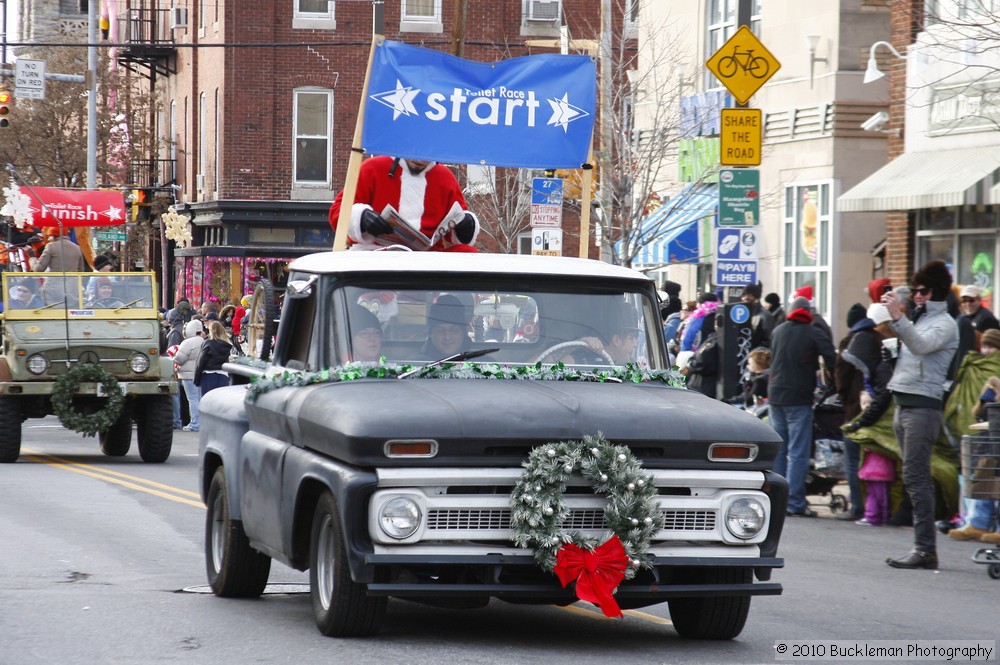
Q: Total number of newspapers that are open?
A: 1